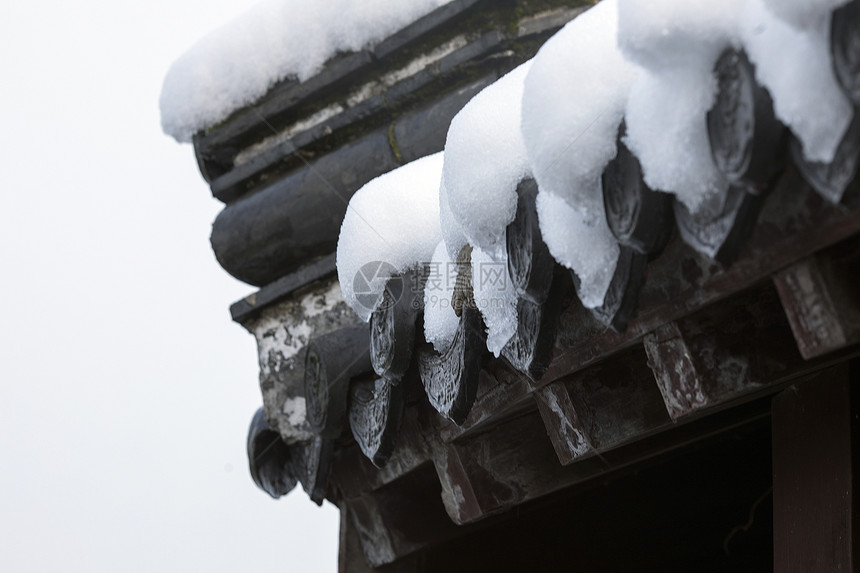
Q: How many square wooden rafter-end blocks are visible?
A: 5